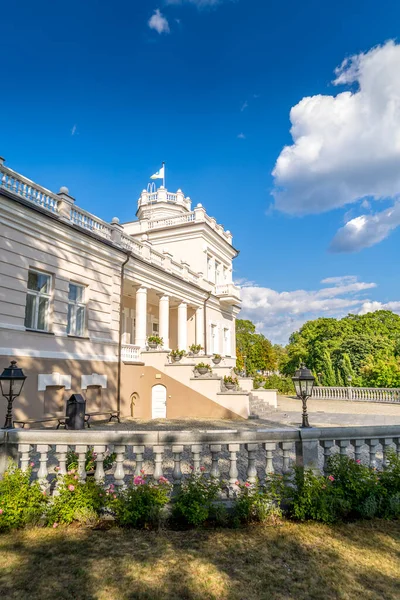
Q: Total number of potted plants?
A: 8